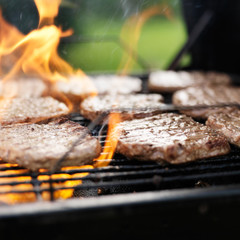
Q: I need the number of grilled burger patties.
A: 9